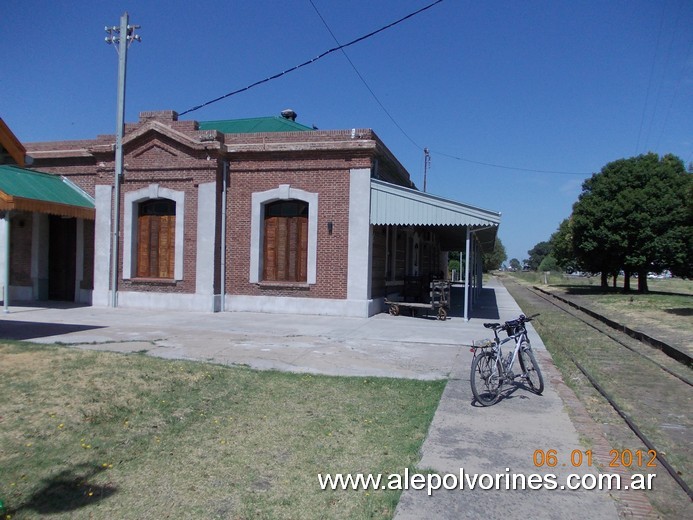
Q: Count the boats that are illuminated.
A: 0